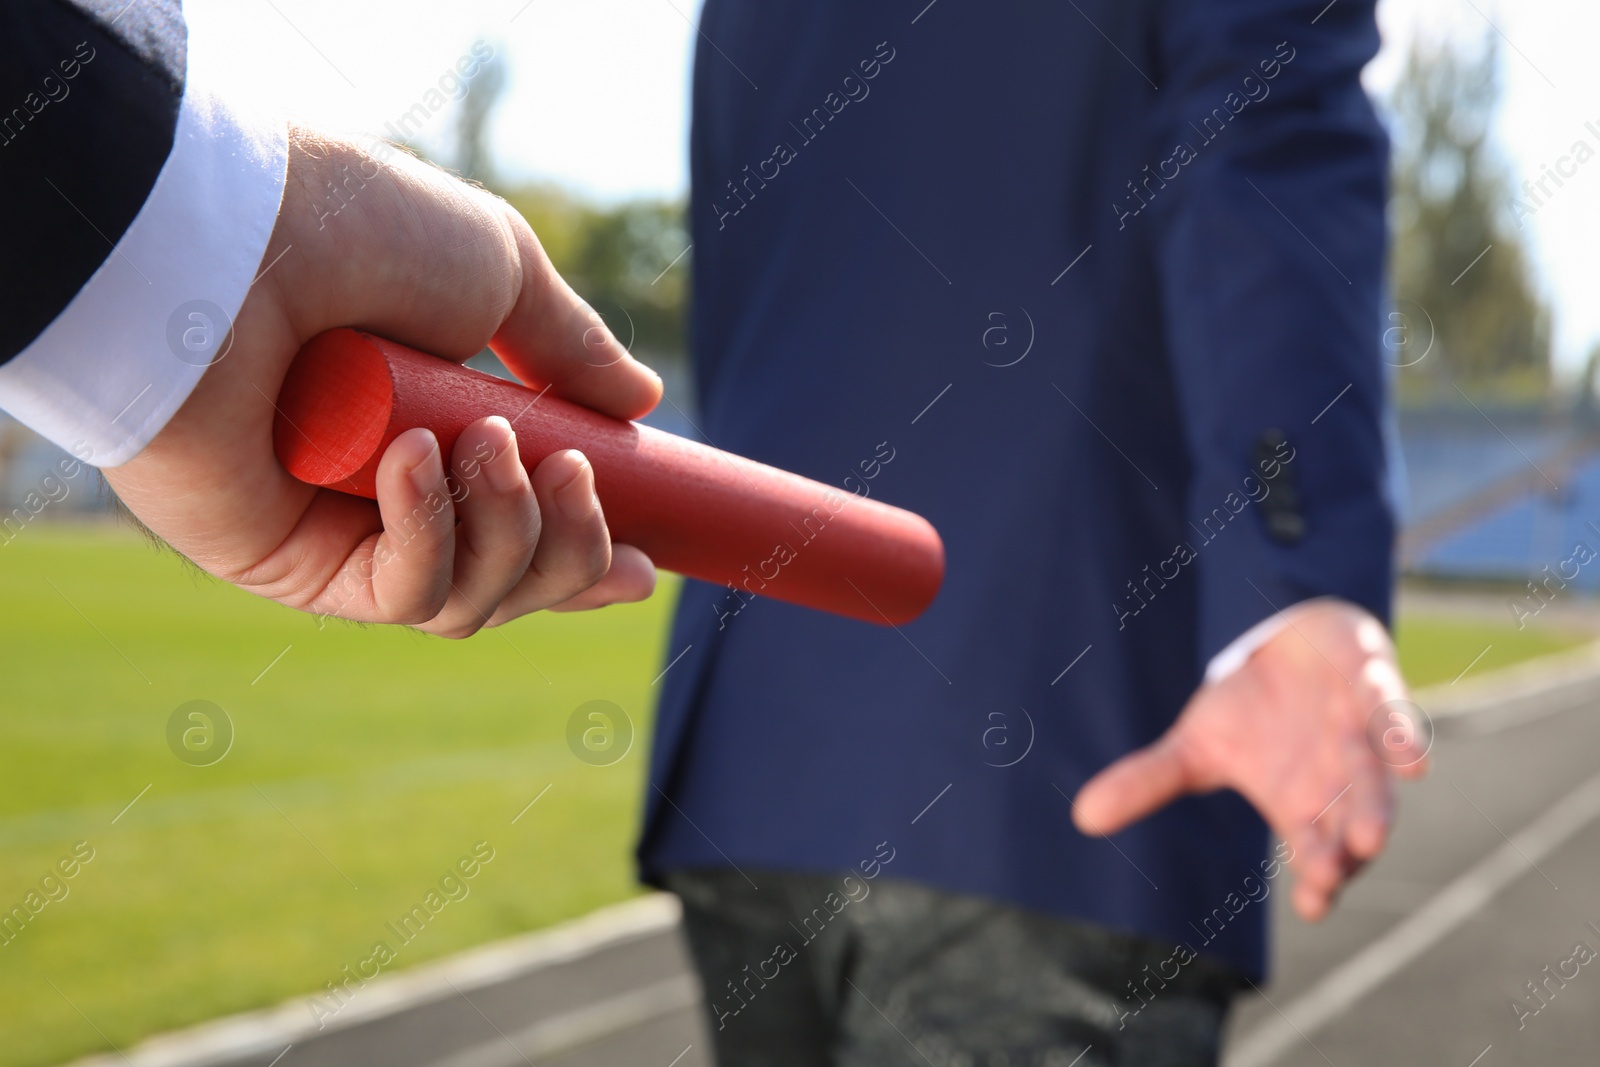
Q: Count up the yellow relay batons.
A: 0